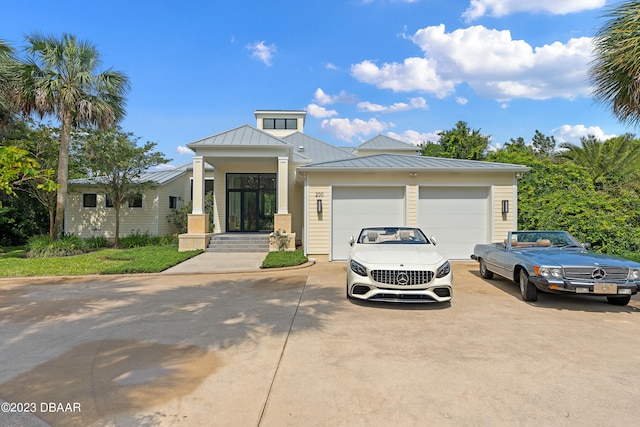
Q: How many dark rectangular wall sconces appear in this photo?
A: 2